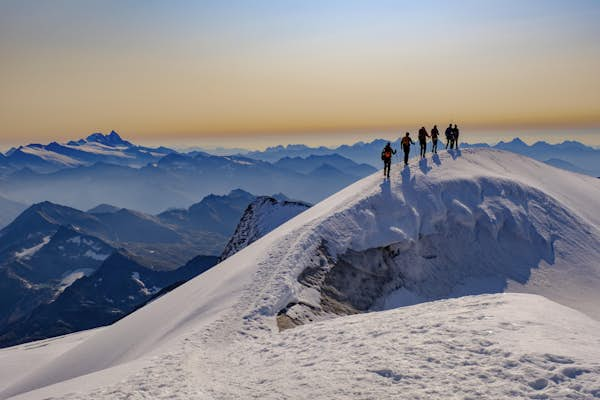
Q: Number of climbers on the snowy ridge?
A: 6